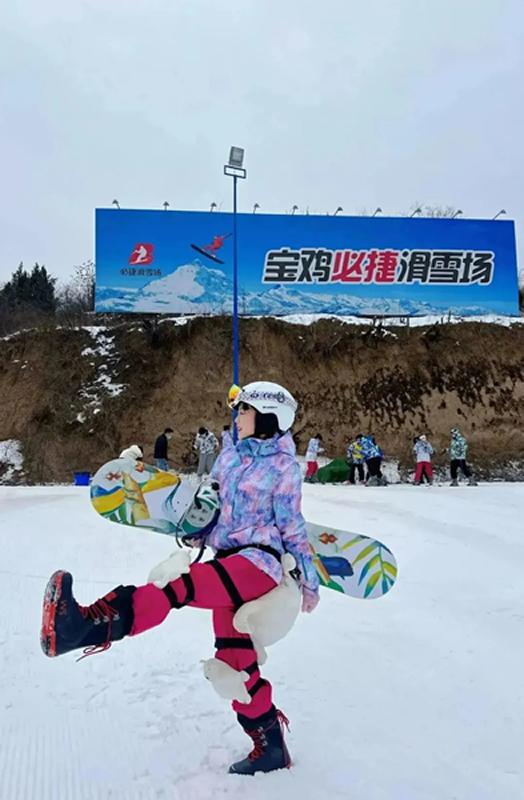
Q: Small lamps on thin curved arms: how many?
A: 10